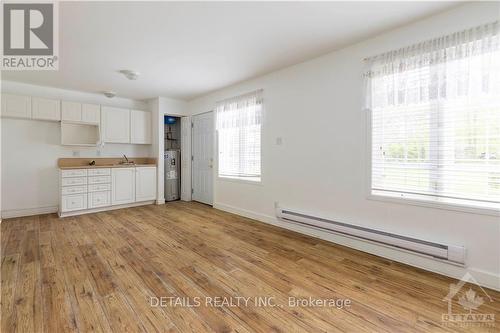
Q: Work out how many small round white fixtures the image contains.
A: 2